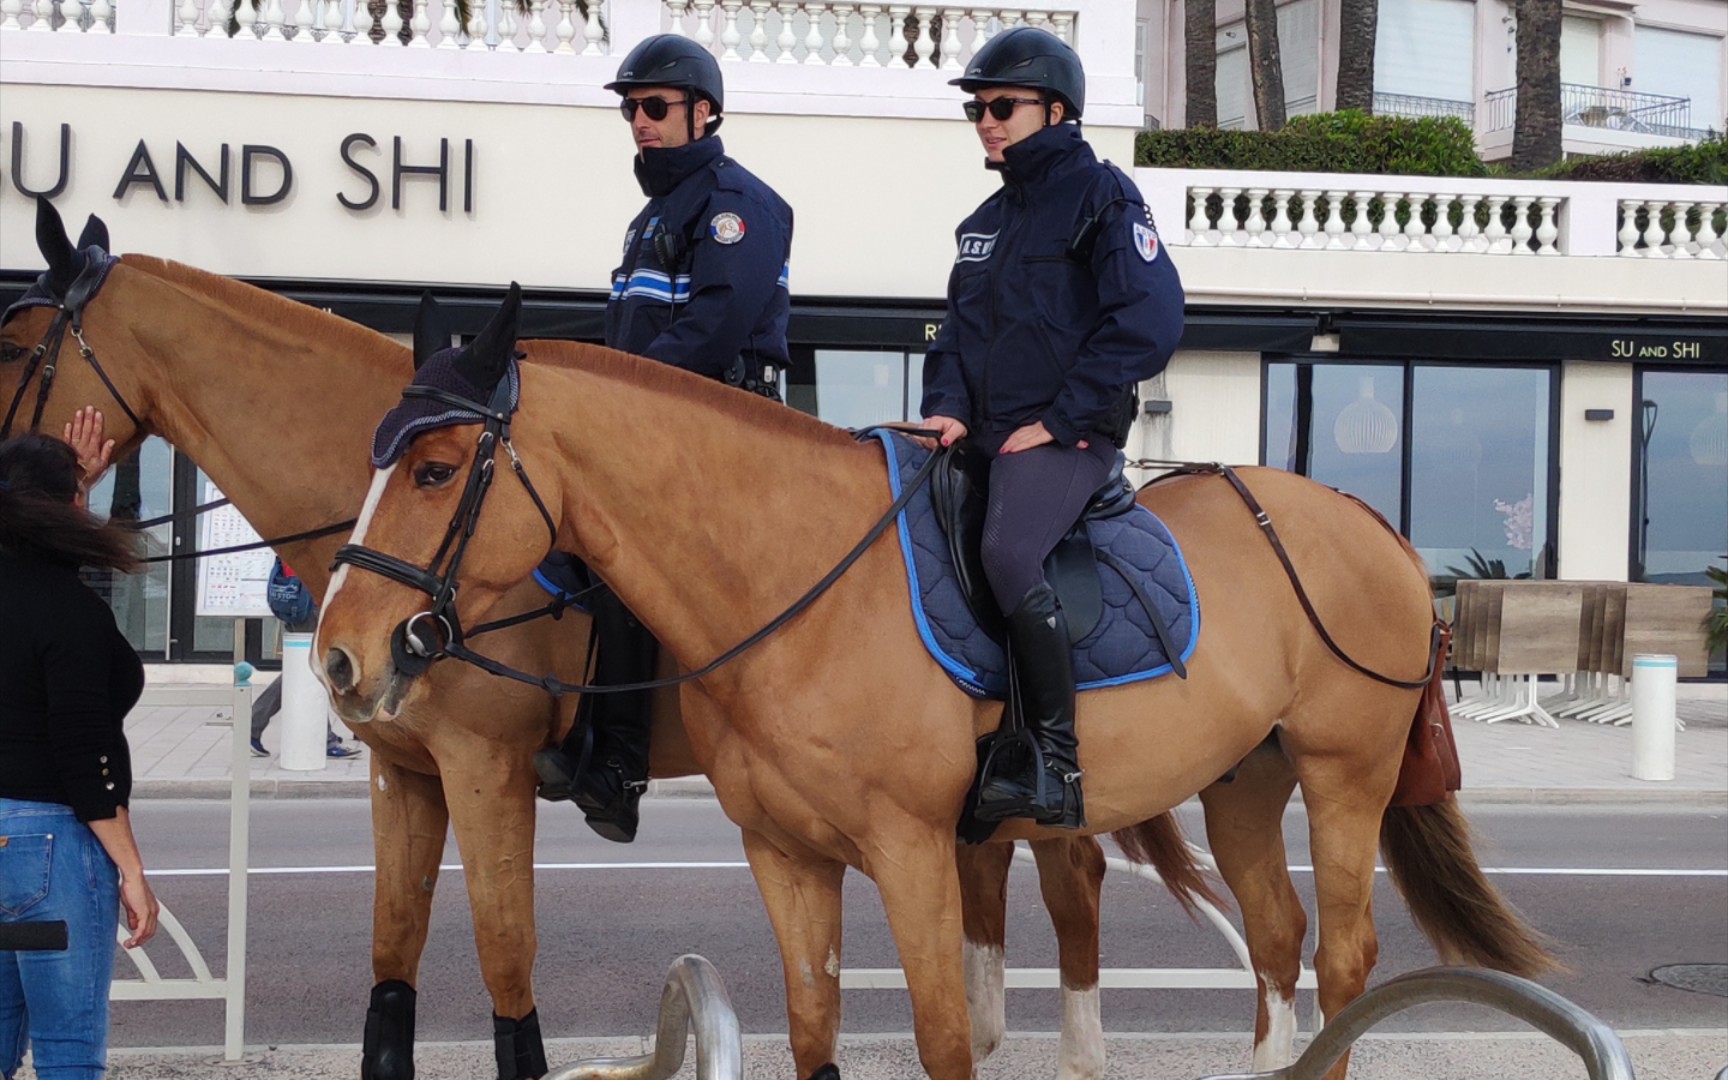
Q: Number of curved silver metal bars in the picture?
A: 2